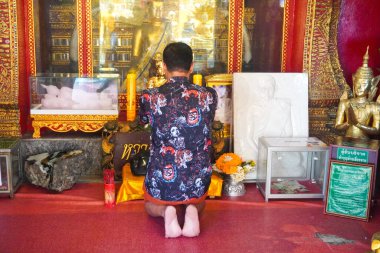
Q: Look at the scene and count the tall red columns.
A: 4